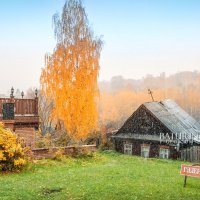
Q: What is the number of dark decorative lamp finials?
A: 3